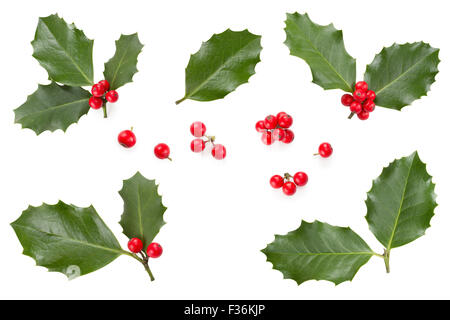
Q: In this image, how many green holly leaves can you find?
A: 10